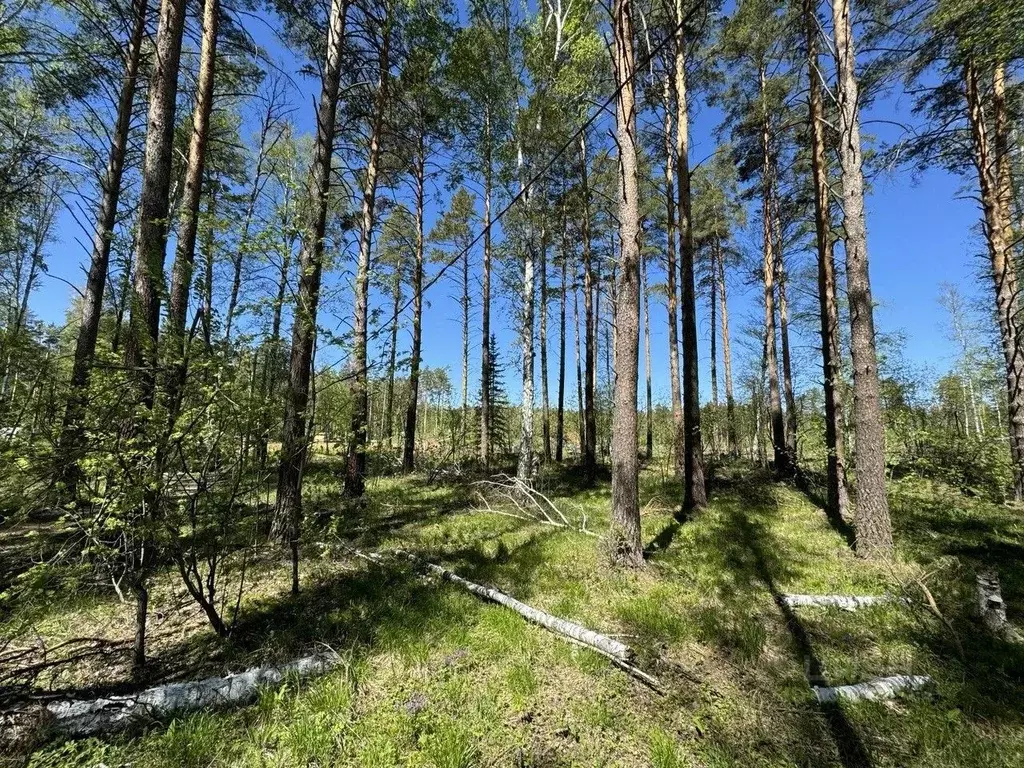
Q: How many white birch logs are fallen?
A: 4